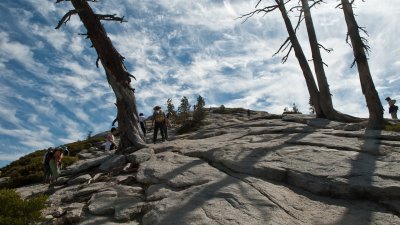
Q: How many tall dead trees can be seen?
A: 4